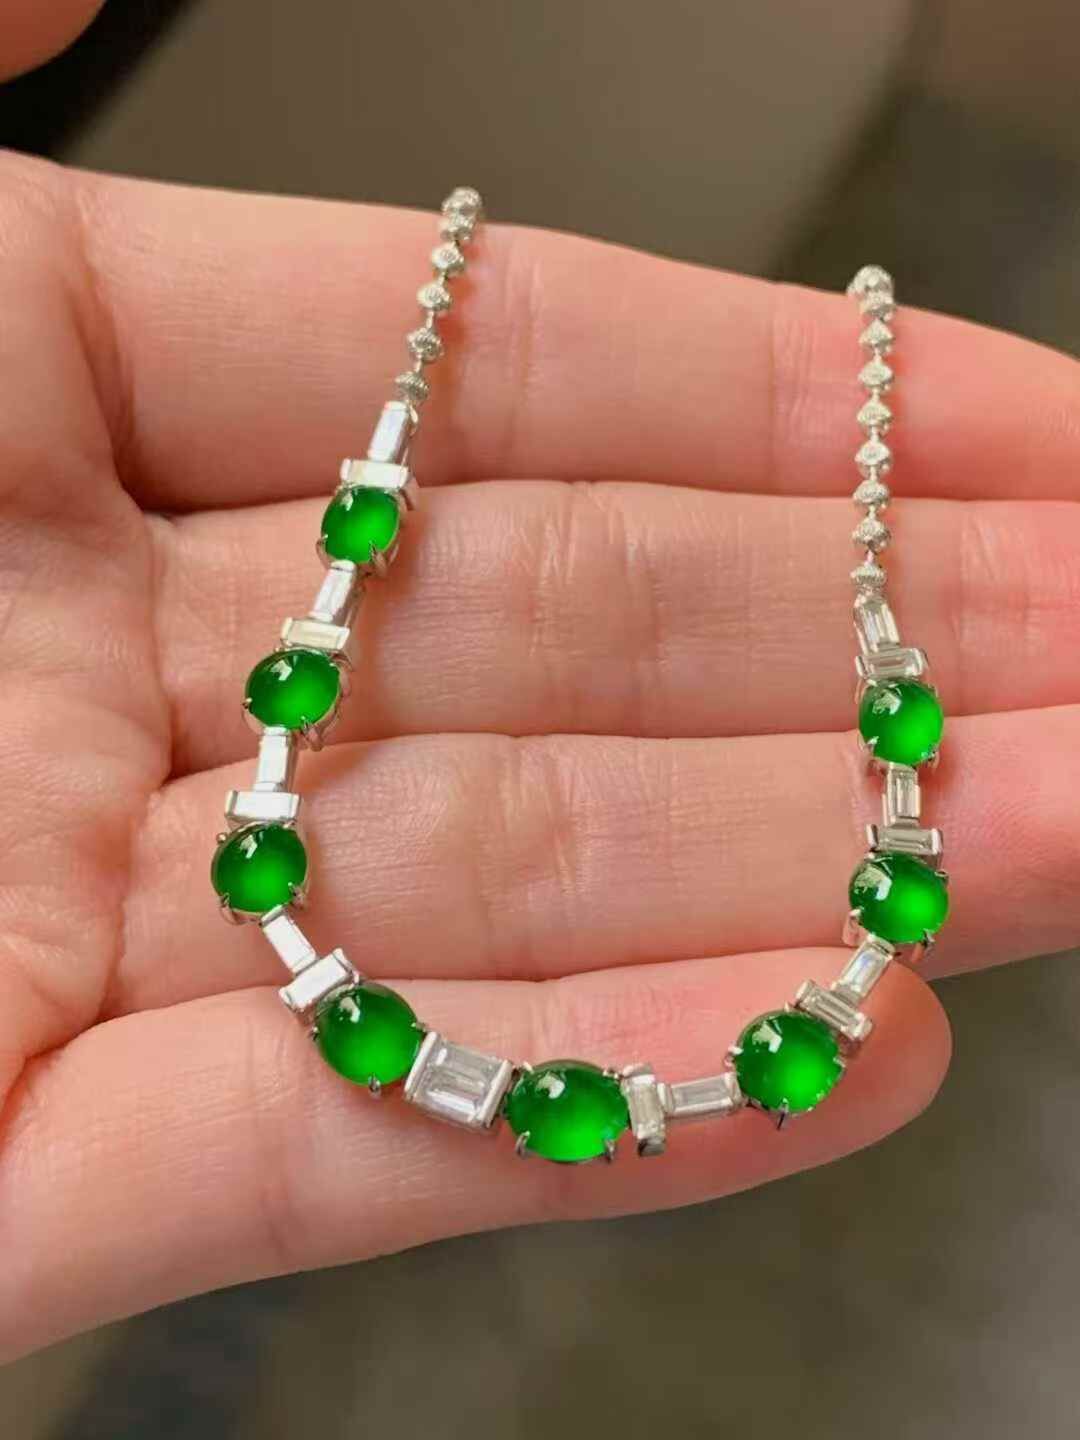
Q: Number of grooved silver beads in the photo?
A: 15